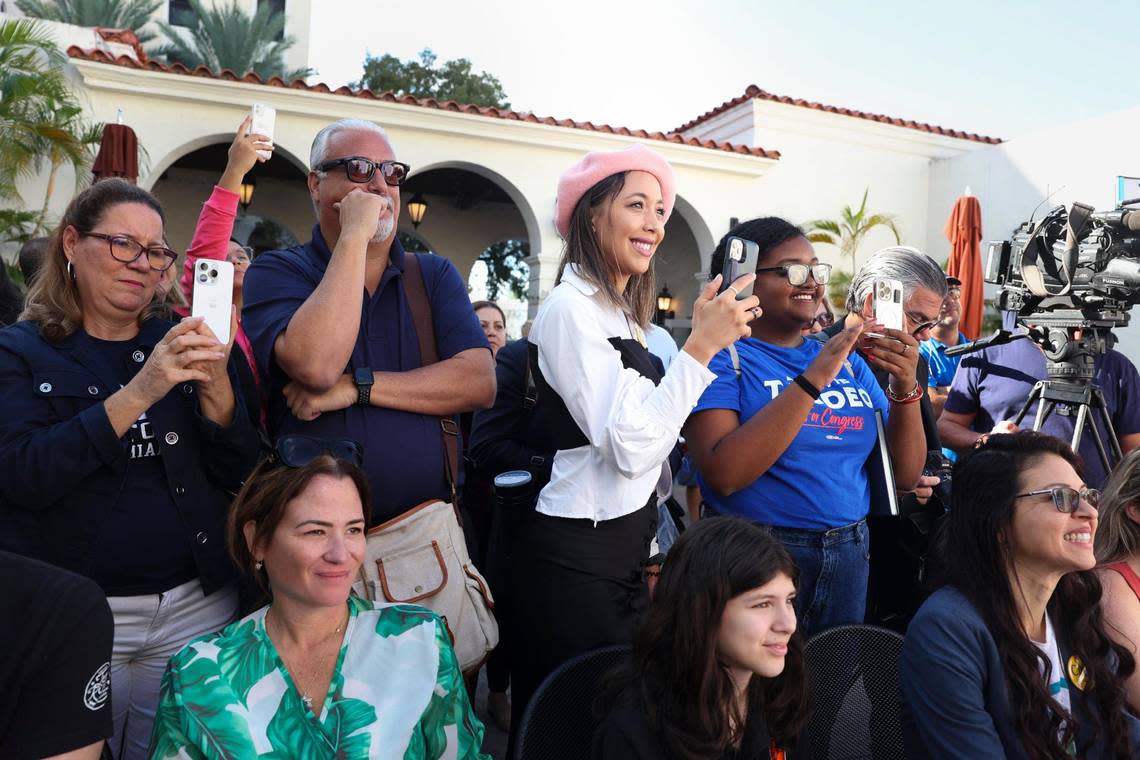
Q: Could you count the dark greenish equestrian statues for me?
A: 0